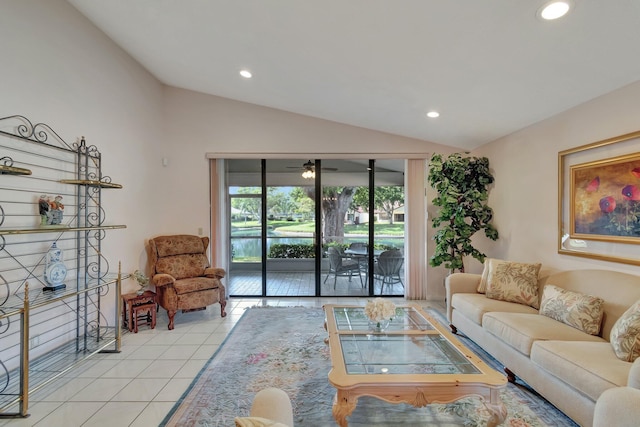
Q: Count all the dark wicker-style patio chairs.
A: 3